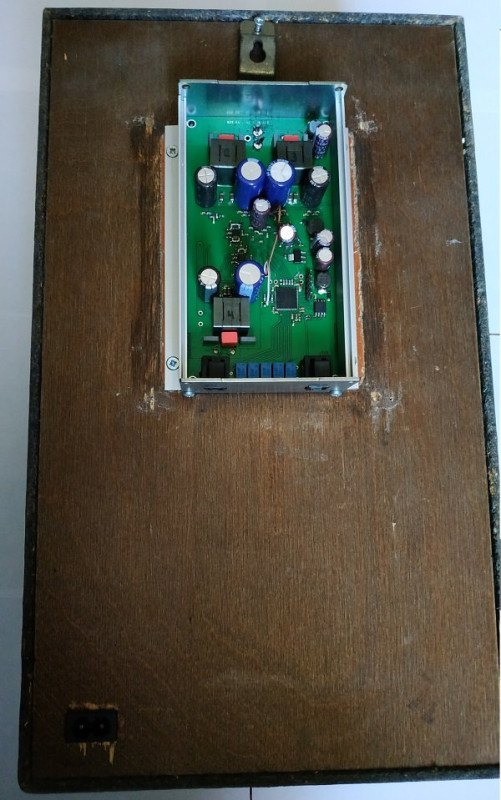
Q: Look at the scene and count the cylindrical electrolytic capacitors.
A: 11